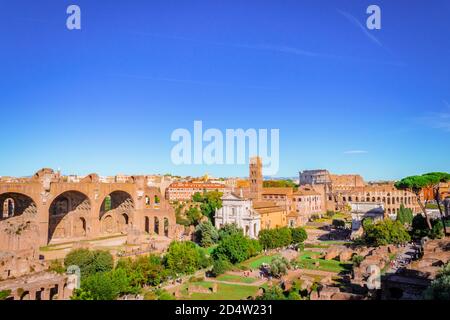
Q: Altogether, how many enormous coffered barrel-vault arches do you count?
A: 3